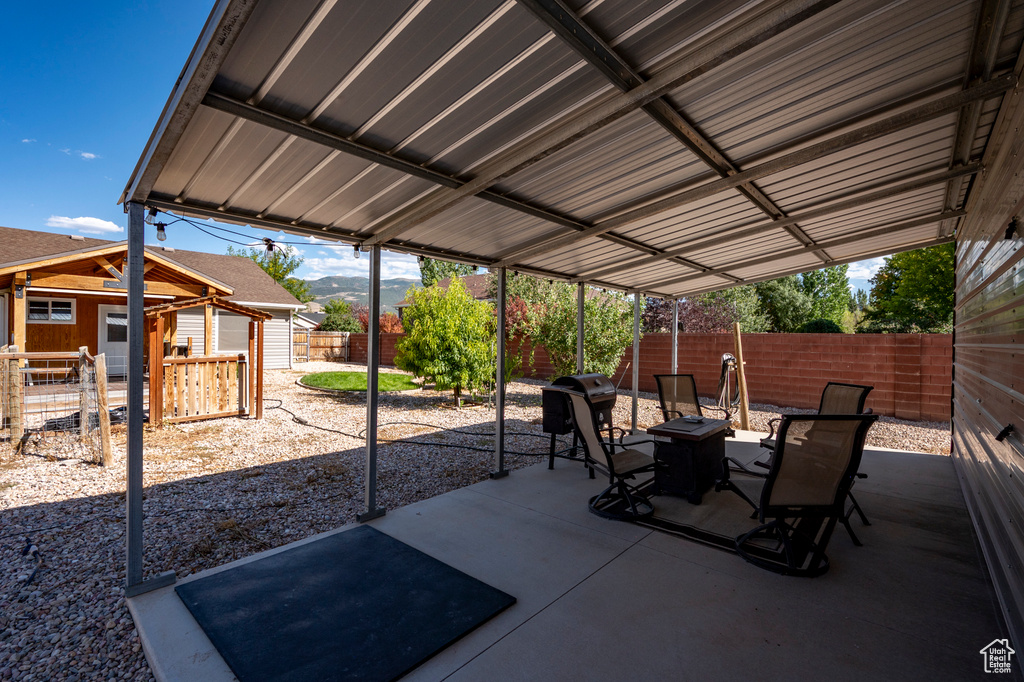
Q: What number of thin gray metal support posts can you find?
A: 6